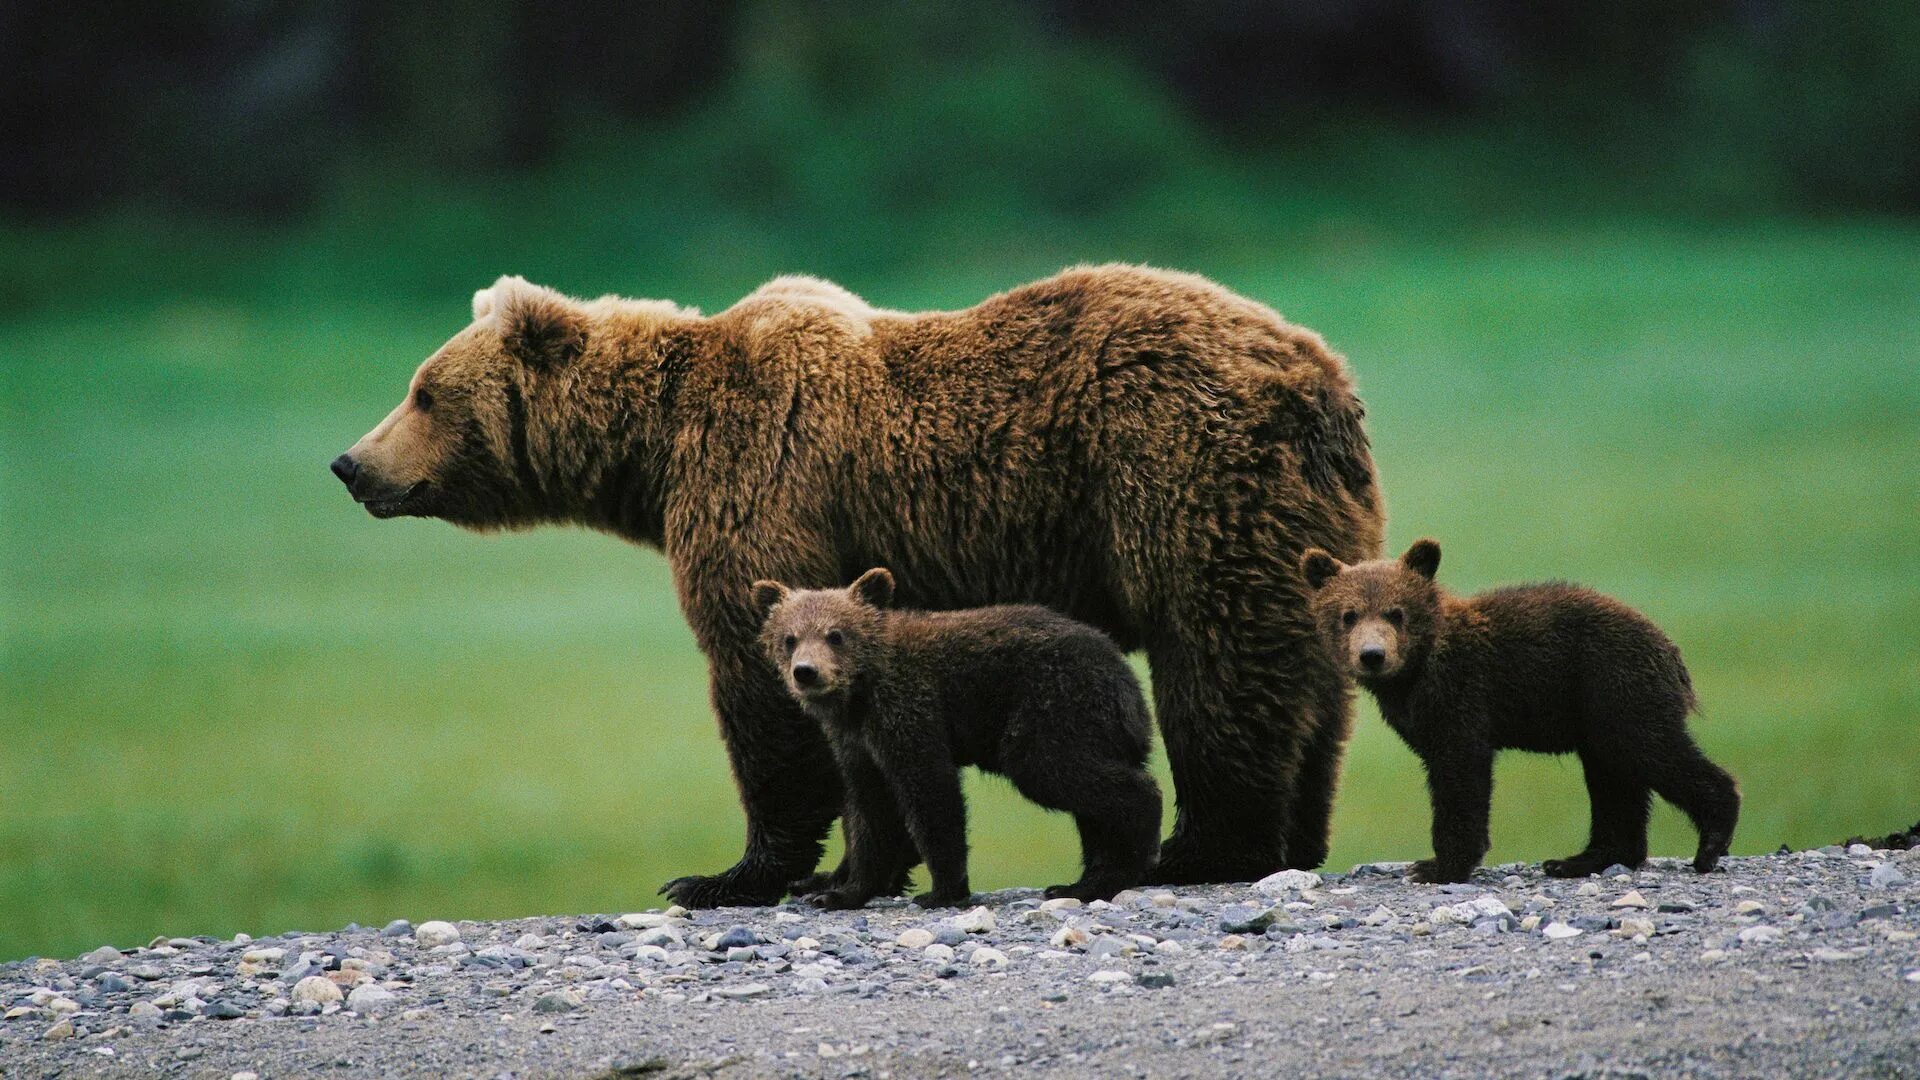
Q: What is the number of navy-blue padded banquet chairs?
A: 0